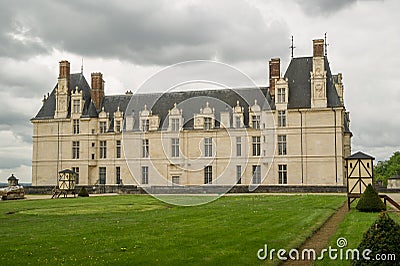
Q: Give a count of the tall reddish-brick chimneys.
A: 4